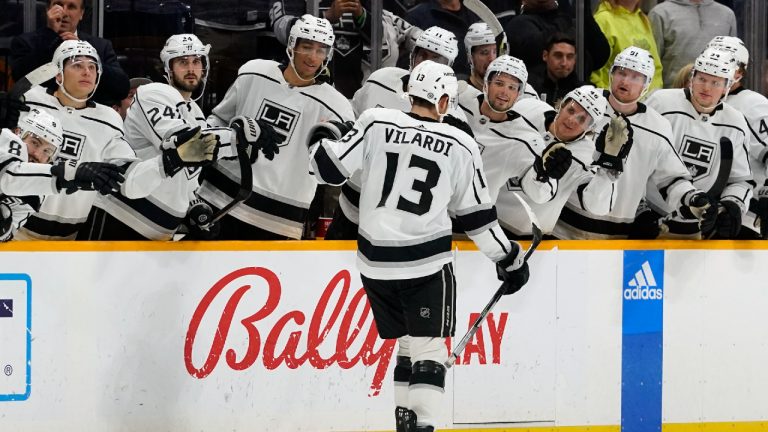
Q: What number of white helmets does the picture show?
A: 12